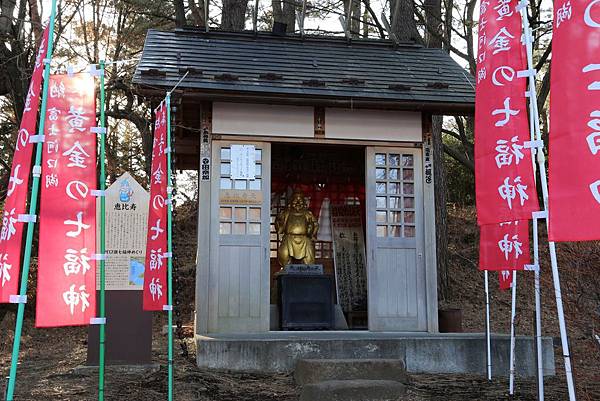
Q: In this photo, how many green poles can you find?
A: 3